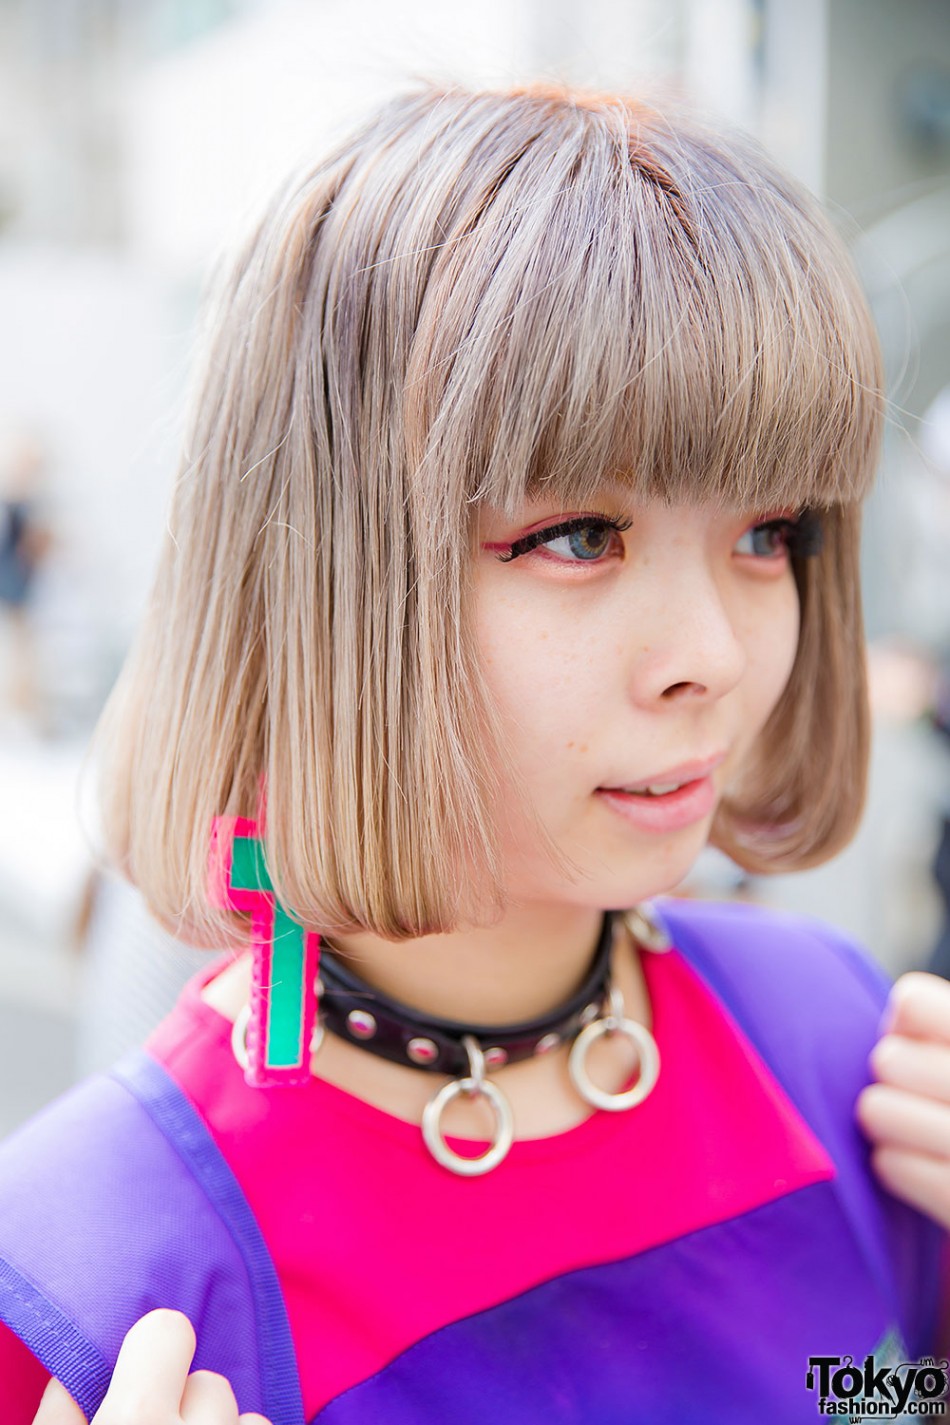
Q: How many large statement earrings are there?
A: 1